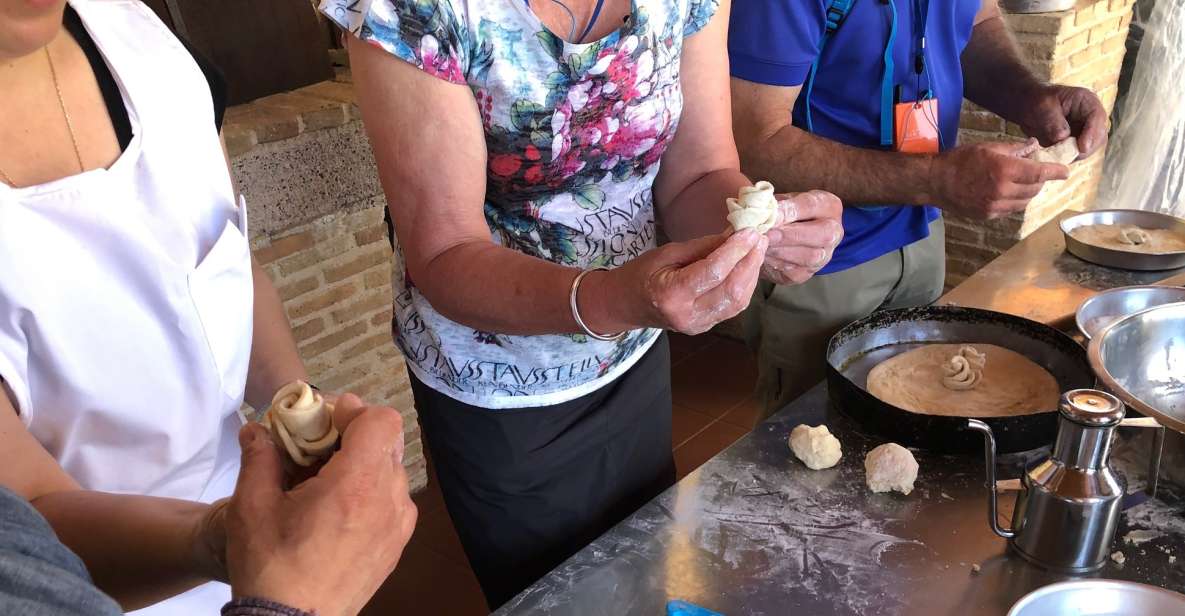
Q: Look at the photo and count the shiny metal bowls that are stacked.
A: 2